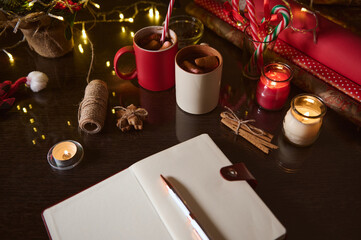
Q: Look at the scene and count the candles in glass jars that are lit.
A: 2